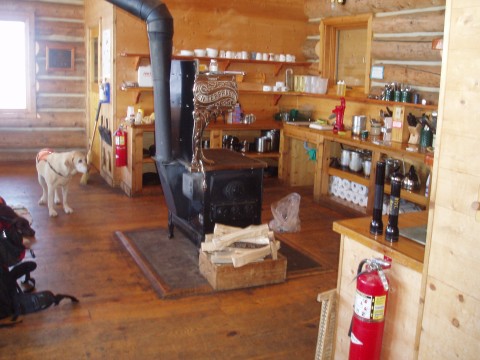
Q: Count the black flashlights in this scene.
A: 2